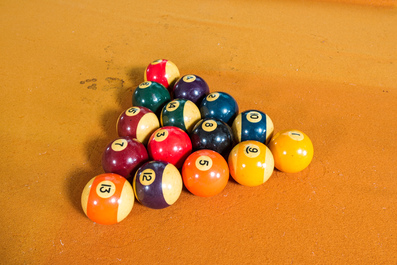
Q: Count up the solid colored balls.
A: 8